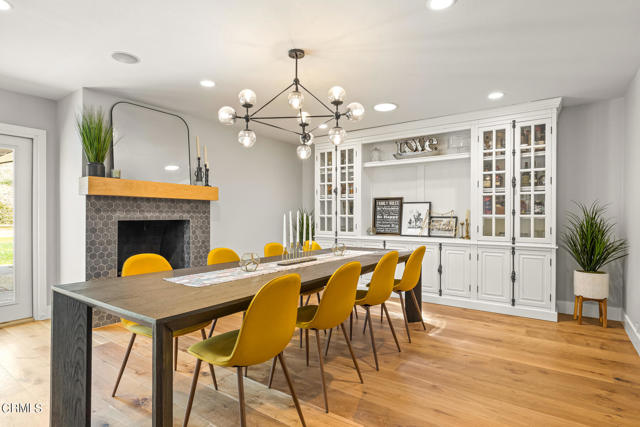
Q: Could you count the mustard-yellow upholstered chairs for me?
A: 8